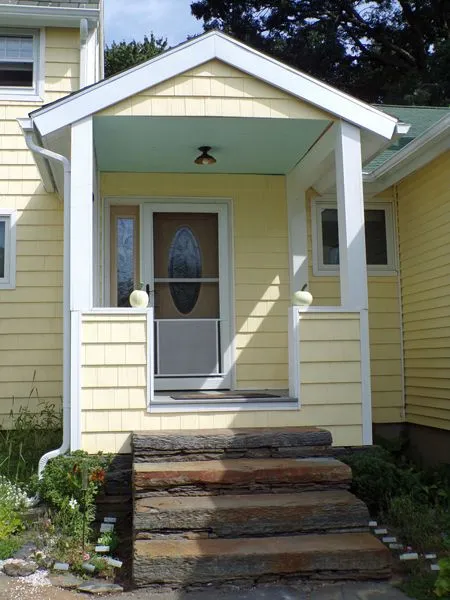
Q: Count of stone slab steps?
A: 4